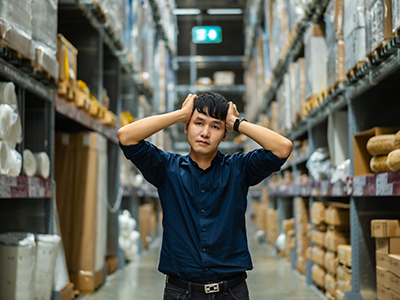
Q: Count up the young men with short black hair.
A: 1